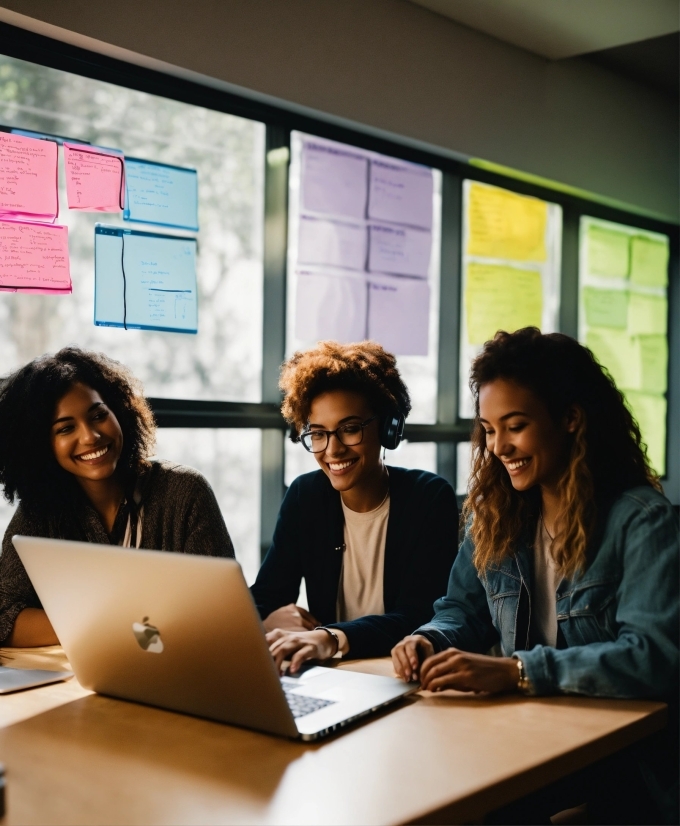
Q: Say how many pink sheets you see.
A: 3